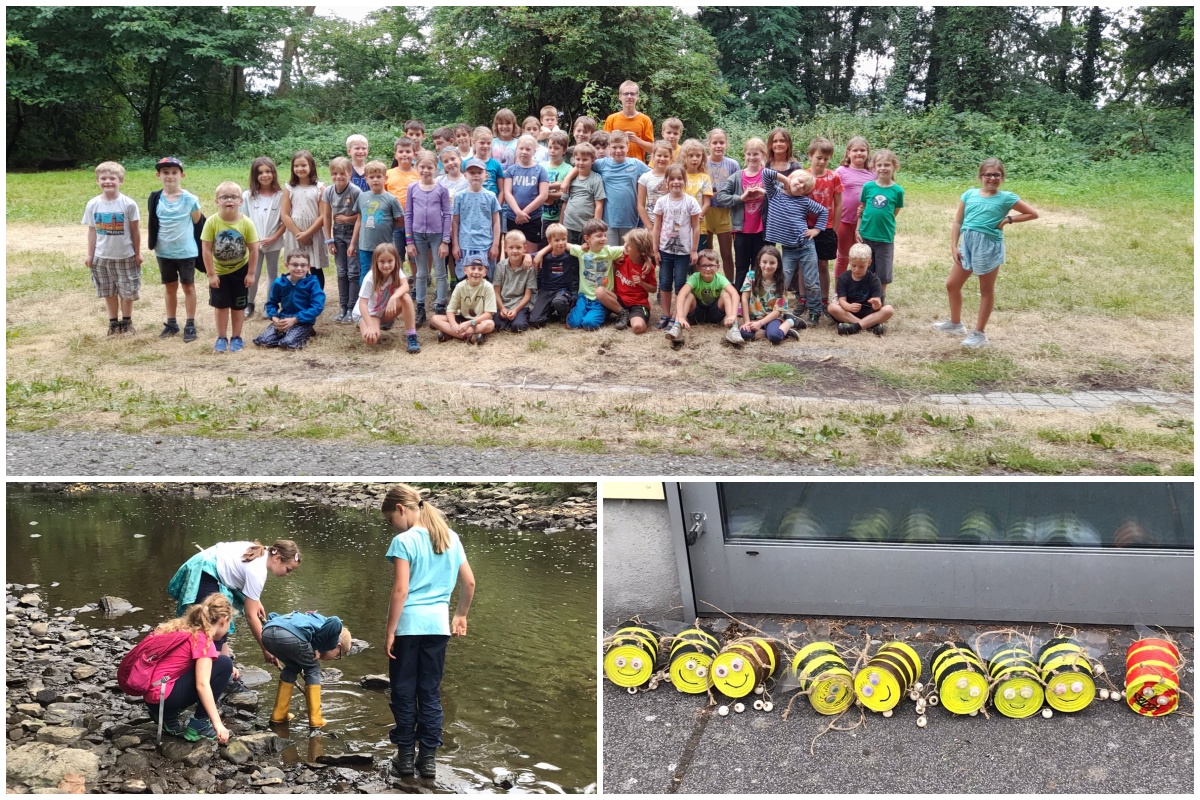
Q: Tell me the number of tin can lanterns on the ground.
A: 9